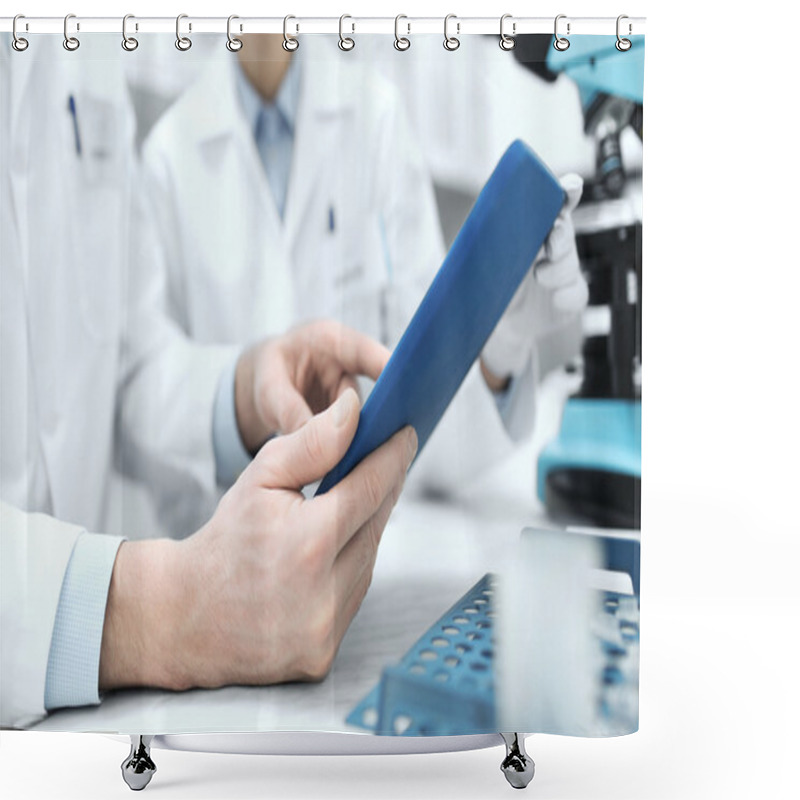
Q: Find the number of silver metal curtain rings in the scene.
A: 12